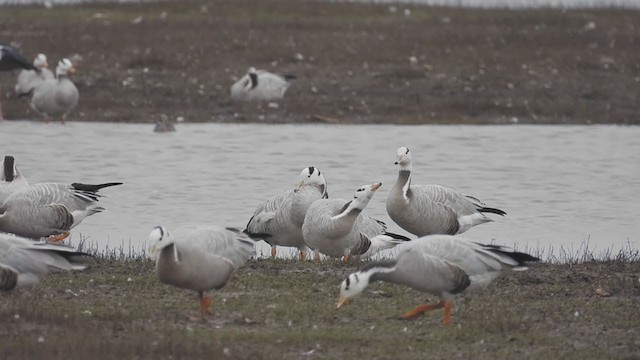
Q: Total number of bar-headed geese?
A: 11